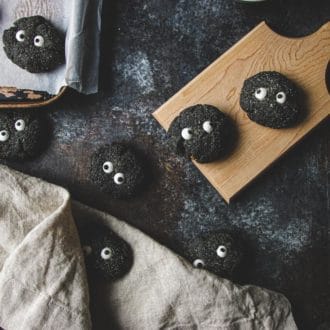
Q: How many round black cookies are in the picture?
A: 7